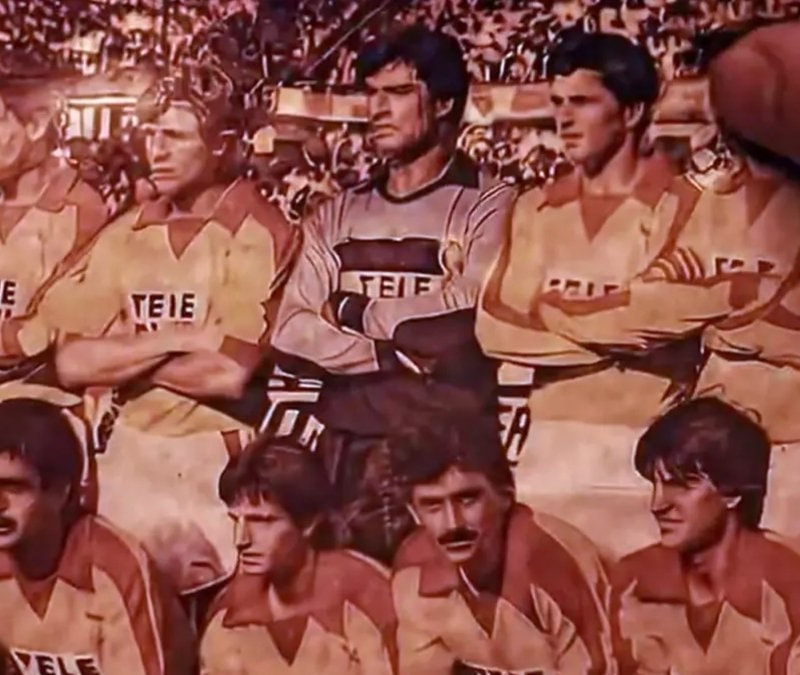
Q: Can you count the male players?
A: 9